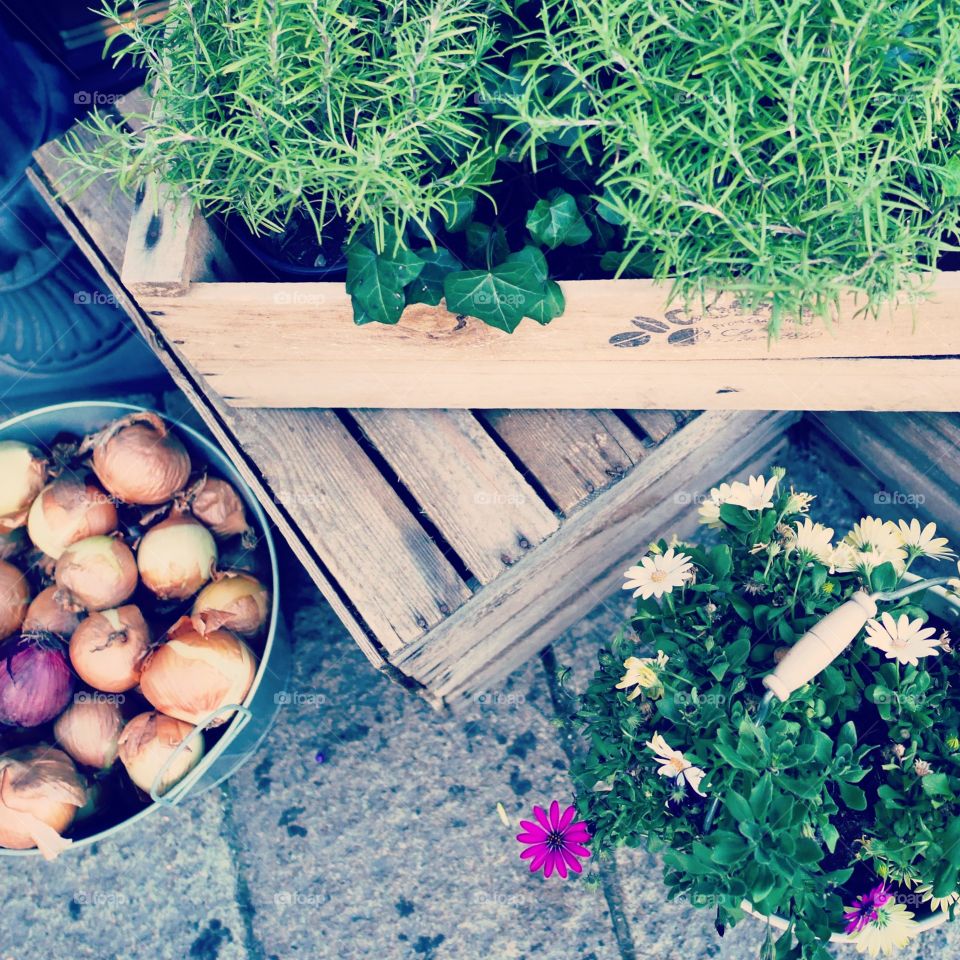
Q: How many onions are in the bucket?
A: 15